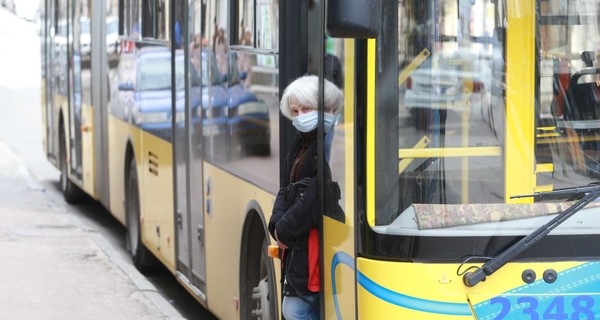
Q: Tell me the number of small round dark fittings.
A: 2